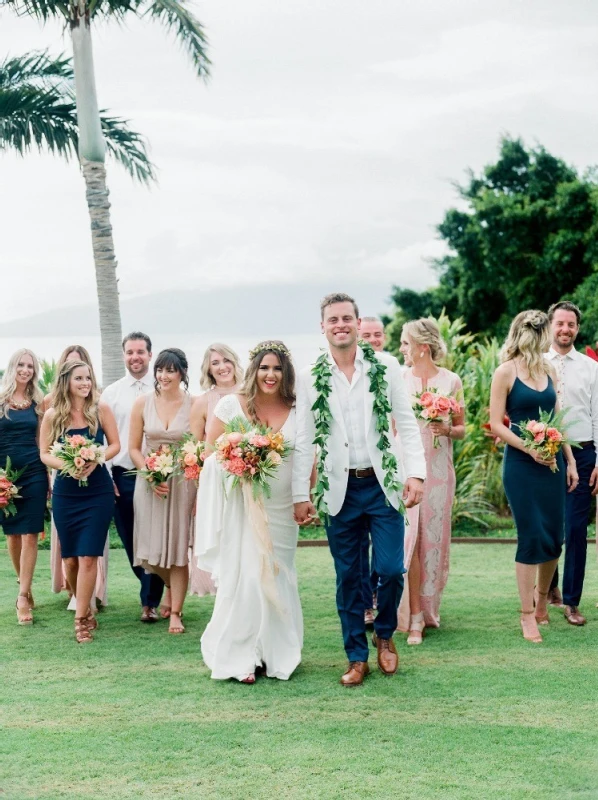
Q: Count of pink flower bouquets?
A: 7